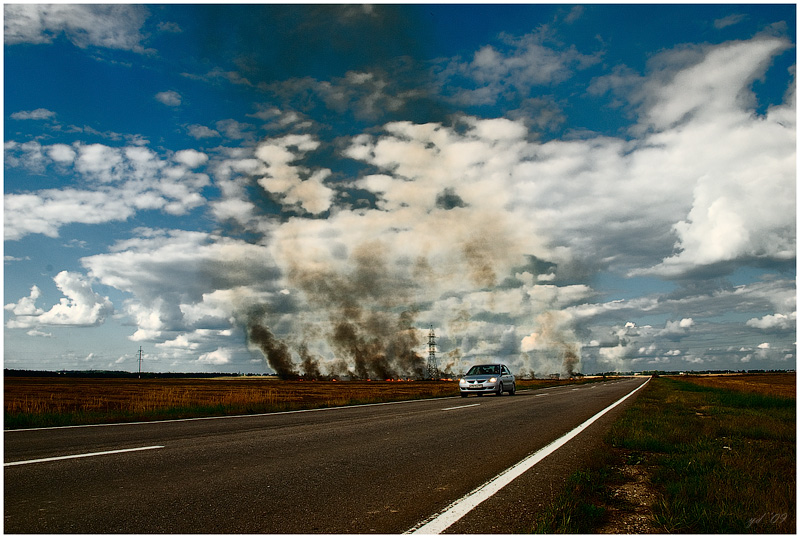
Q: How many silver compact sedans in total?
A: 1